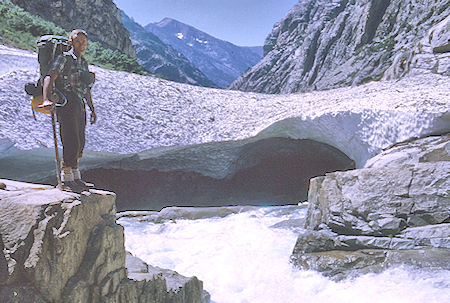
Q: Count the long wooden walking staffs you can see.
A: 1